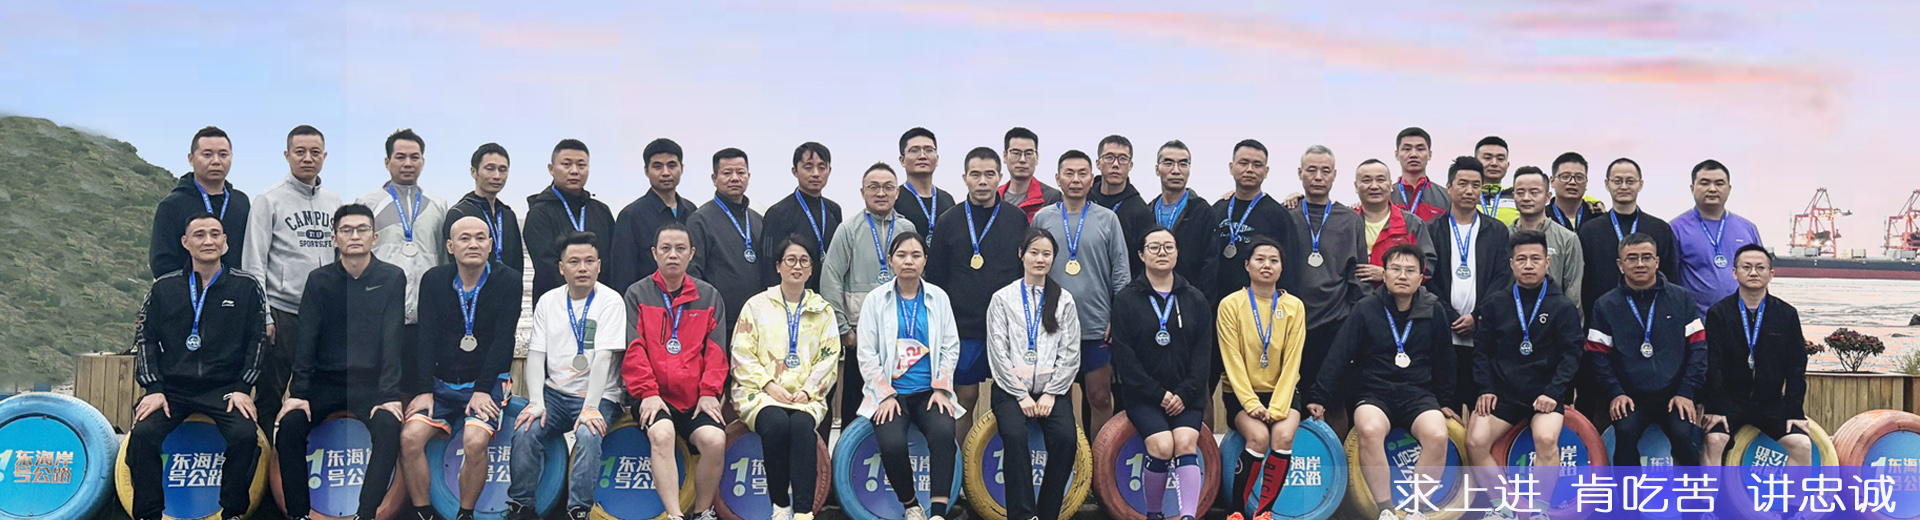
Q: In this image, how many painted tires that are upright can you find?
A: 15